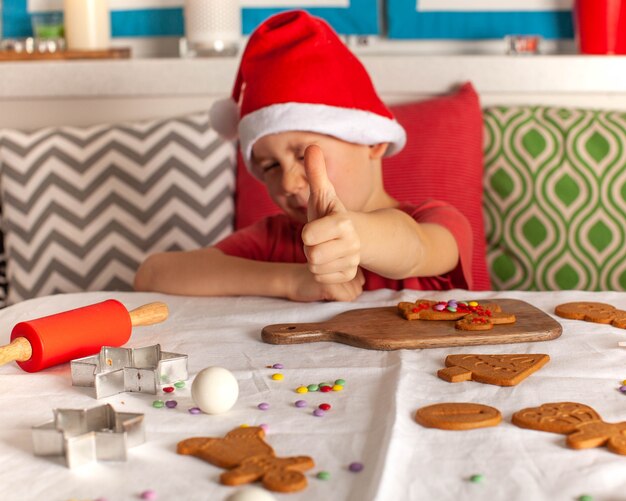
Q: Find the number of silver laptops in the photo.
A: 0